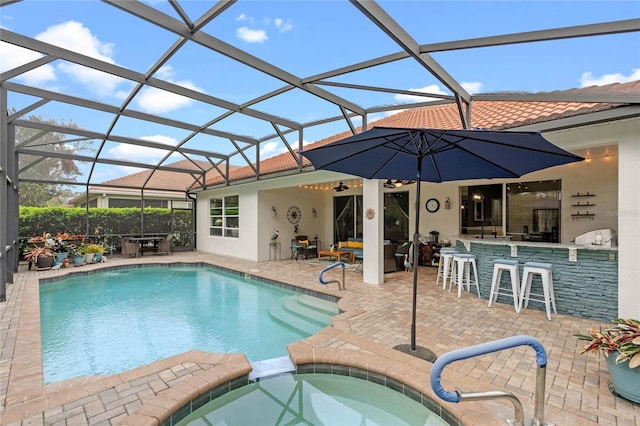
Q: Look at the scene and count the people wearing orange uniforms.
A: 0